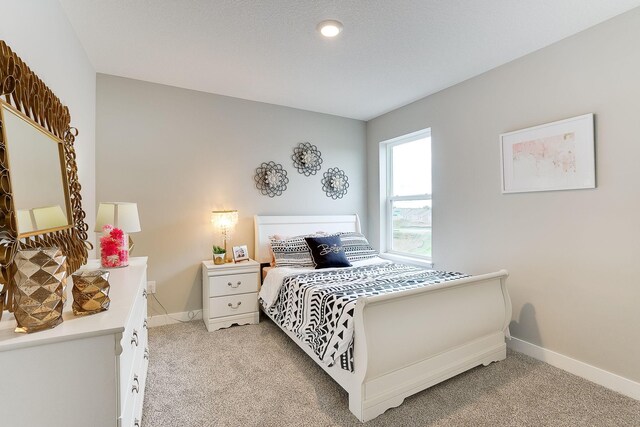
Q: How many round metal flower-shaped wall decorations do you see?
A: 3